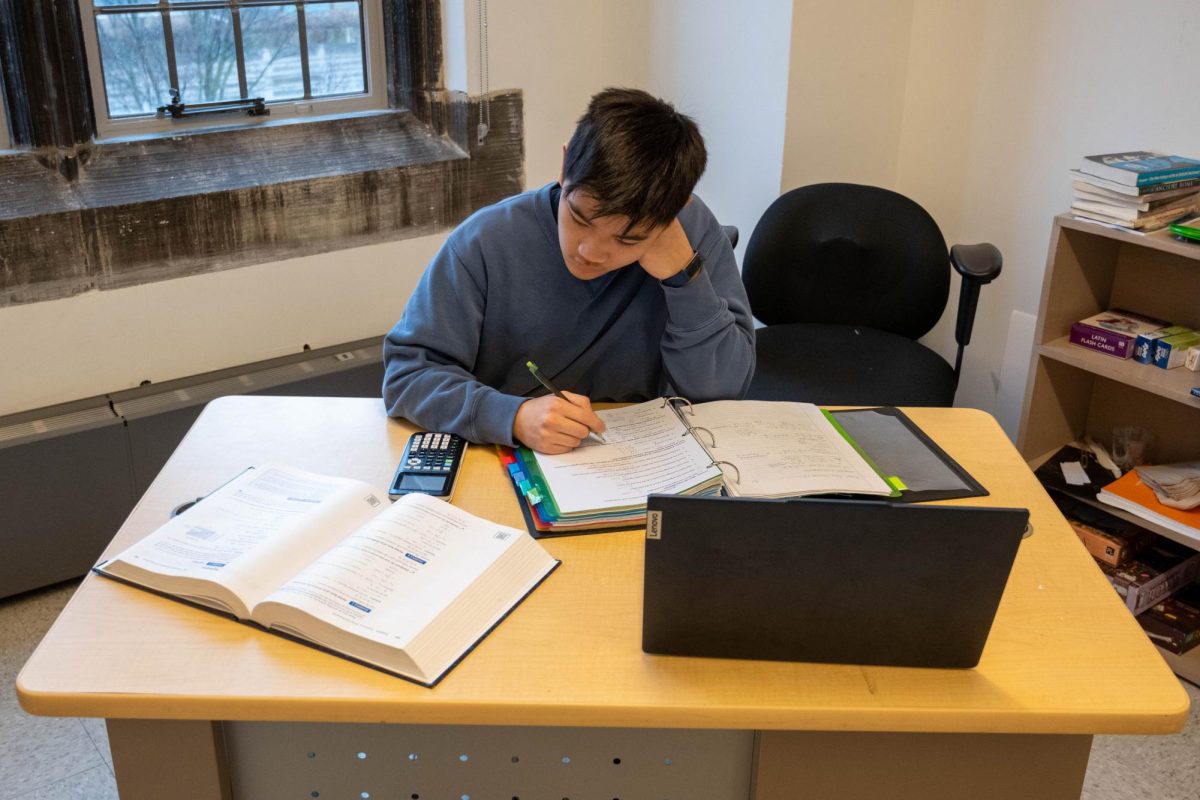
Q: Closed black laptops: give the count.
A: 0